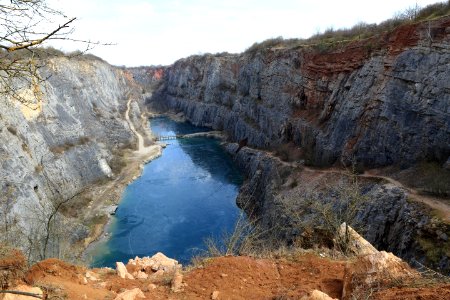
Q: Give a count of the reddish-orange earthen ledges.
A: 1